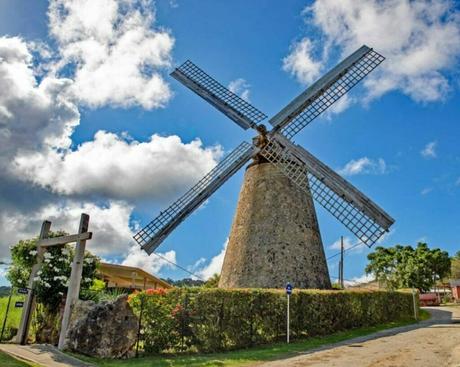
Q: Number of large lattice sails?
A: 4